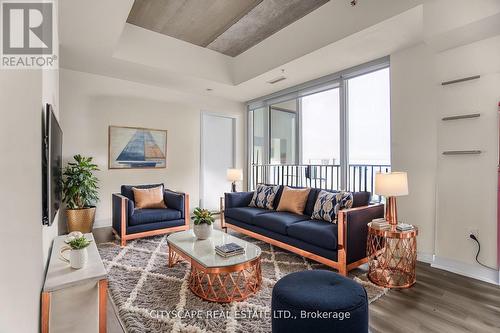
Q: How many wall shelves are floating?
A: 3